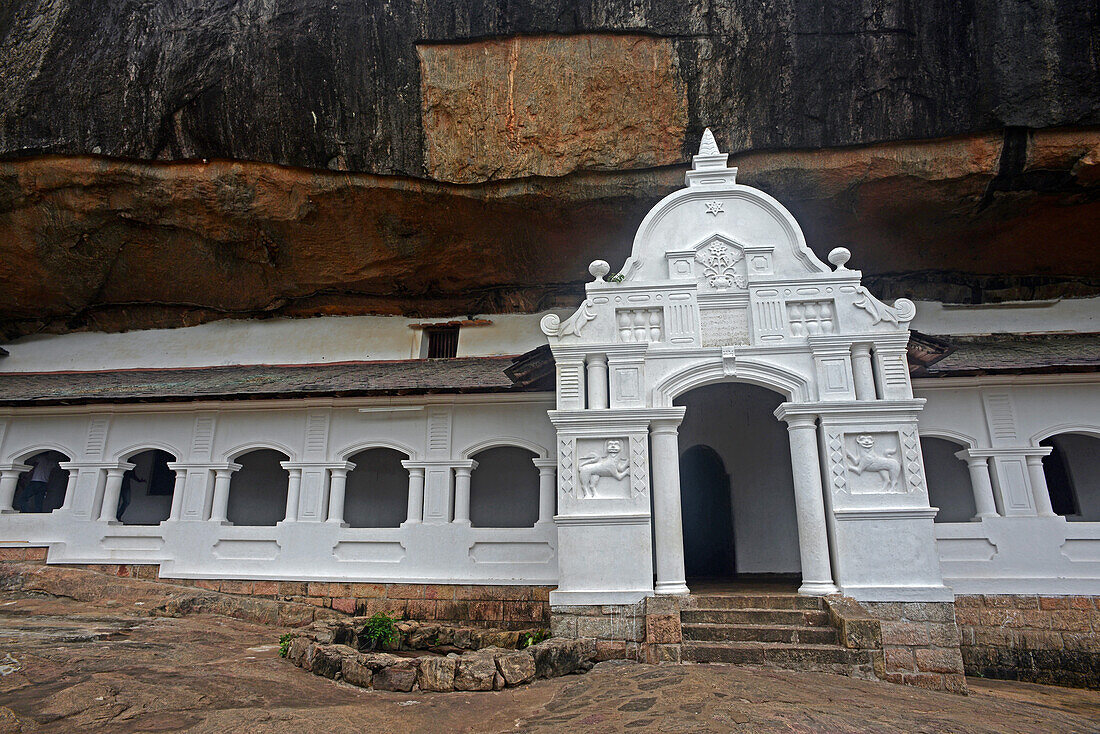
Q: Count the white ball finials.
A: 2